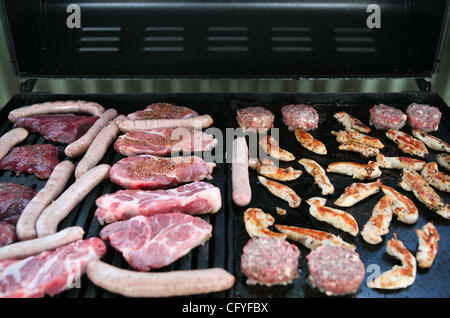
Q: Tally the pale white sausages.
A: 10